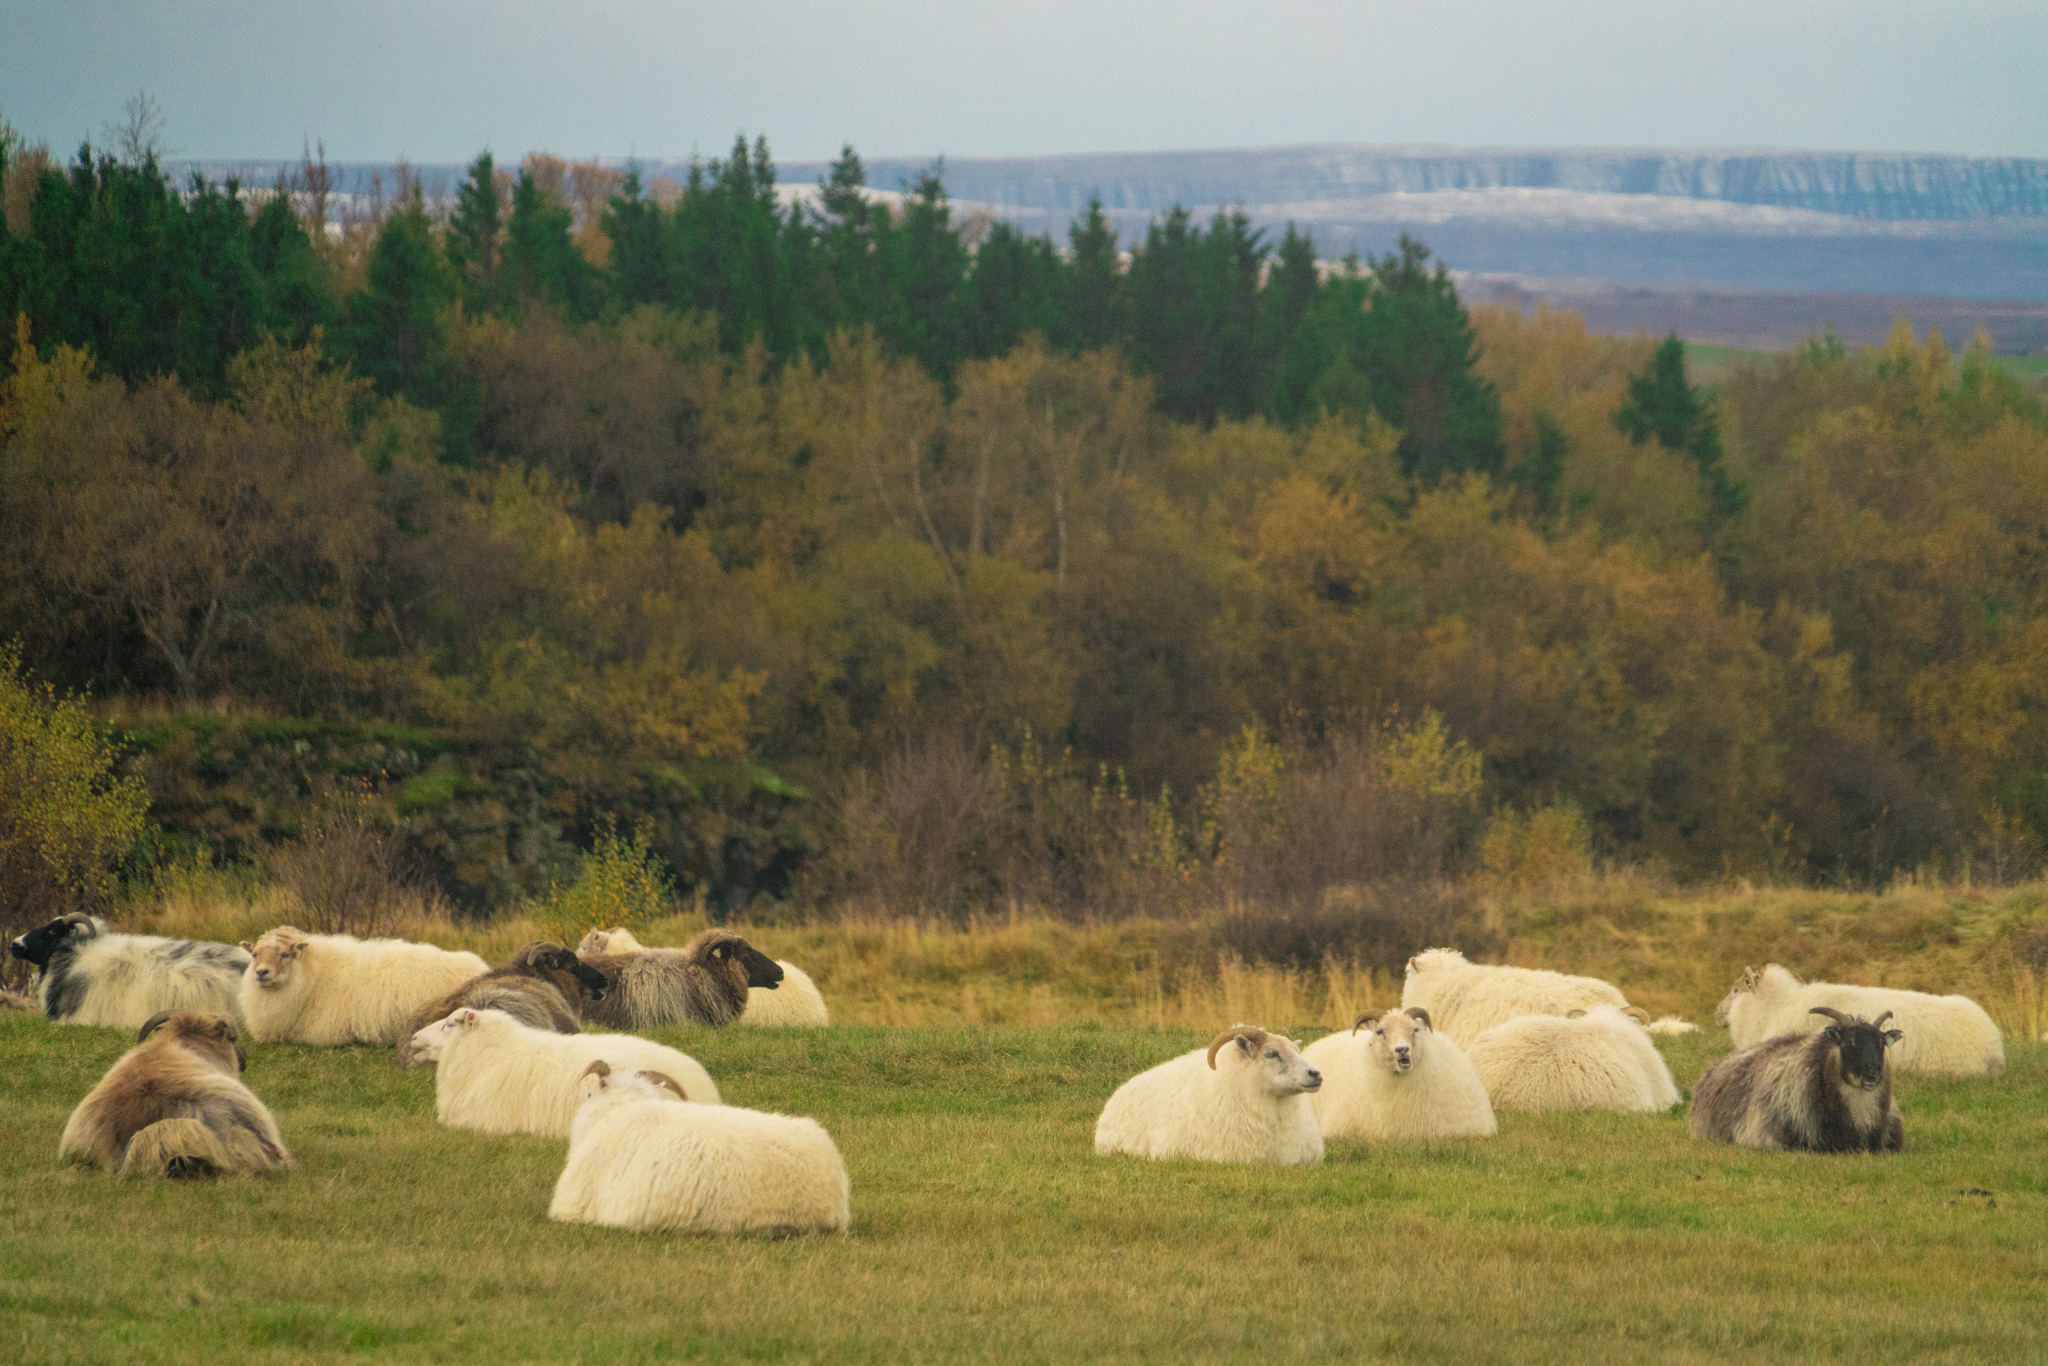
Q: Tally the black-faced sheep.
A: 4